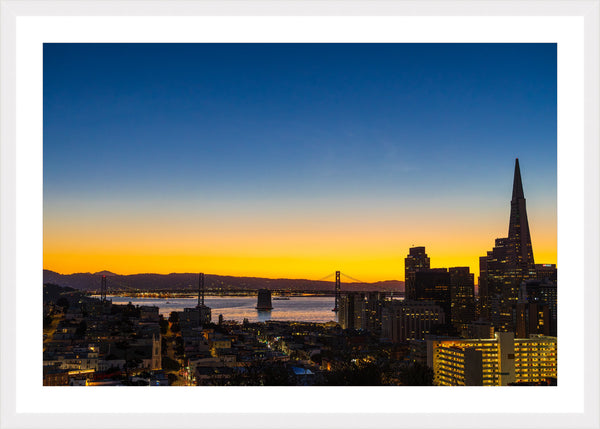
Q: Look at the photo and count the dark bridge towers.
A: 3